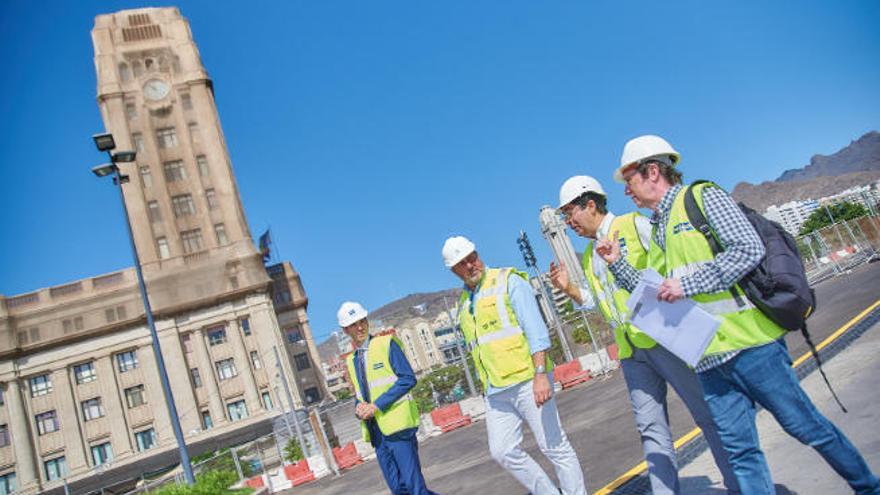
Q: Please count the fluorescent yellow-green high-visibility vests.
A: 4